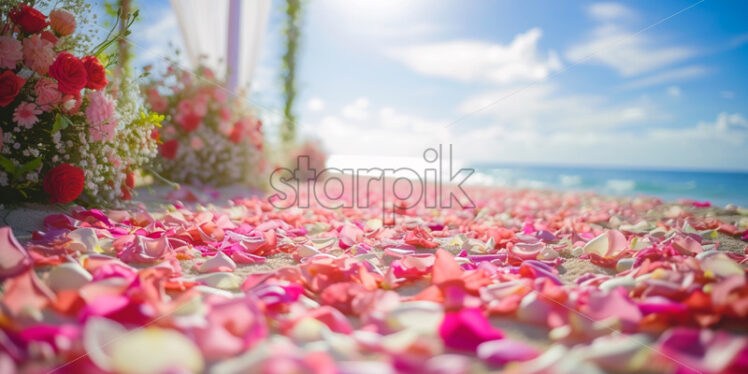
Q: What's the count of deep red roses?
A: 5